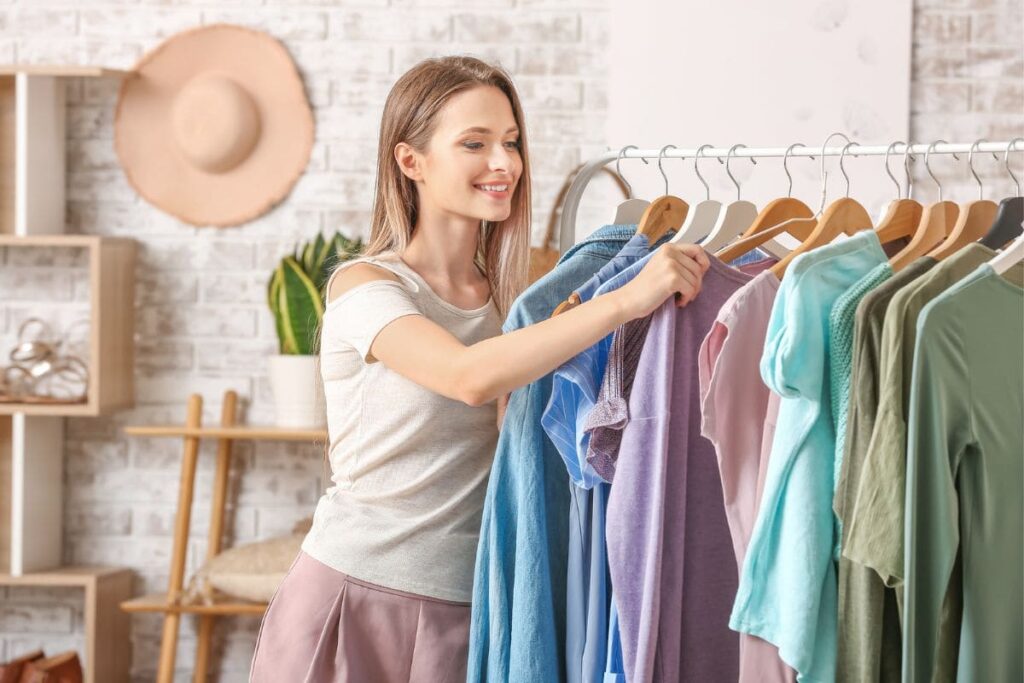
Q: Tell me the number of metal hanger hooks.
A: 12